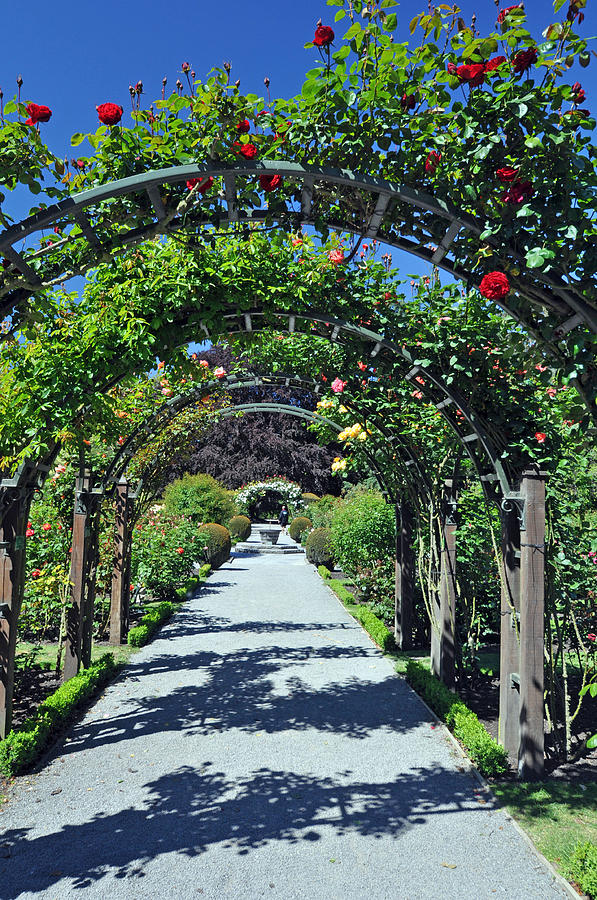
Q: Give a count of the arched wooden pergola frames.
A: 4